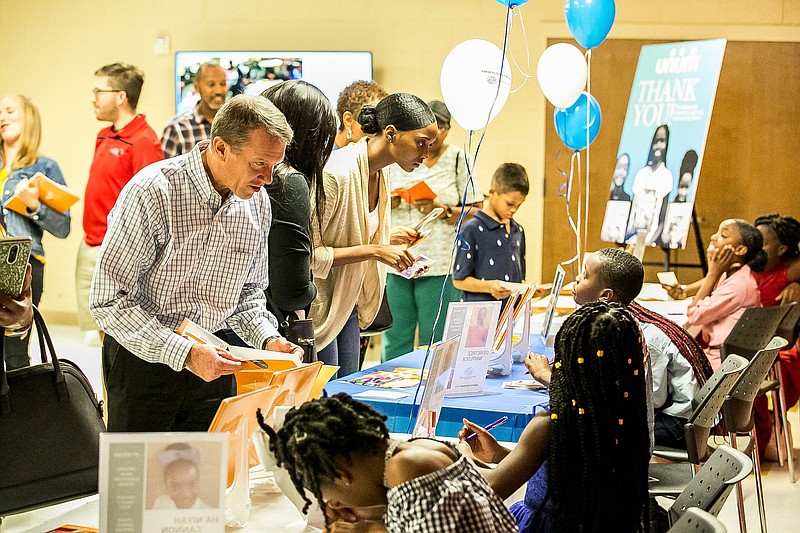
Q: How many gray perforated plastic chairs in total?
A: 6